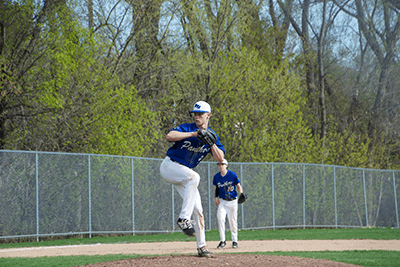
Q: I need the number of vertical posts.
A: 11